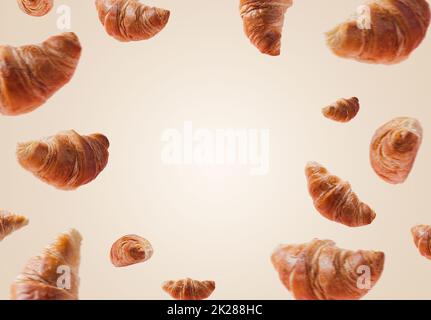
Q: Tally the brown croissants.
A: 15